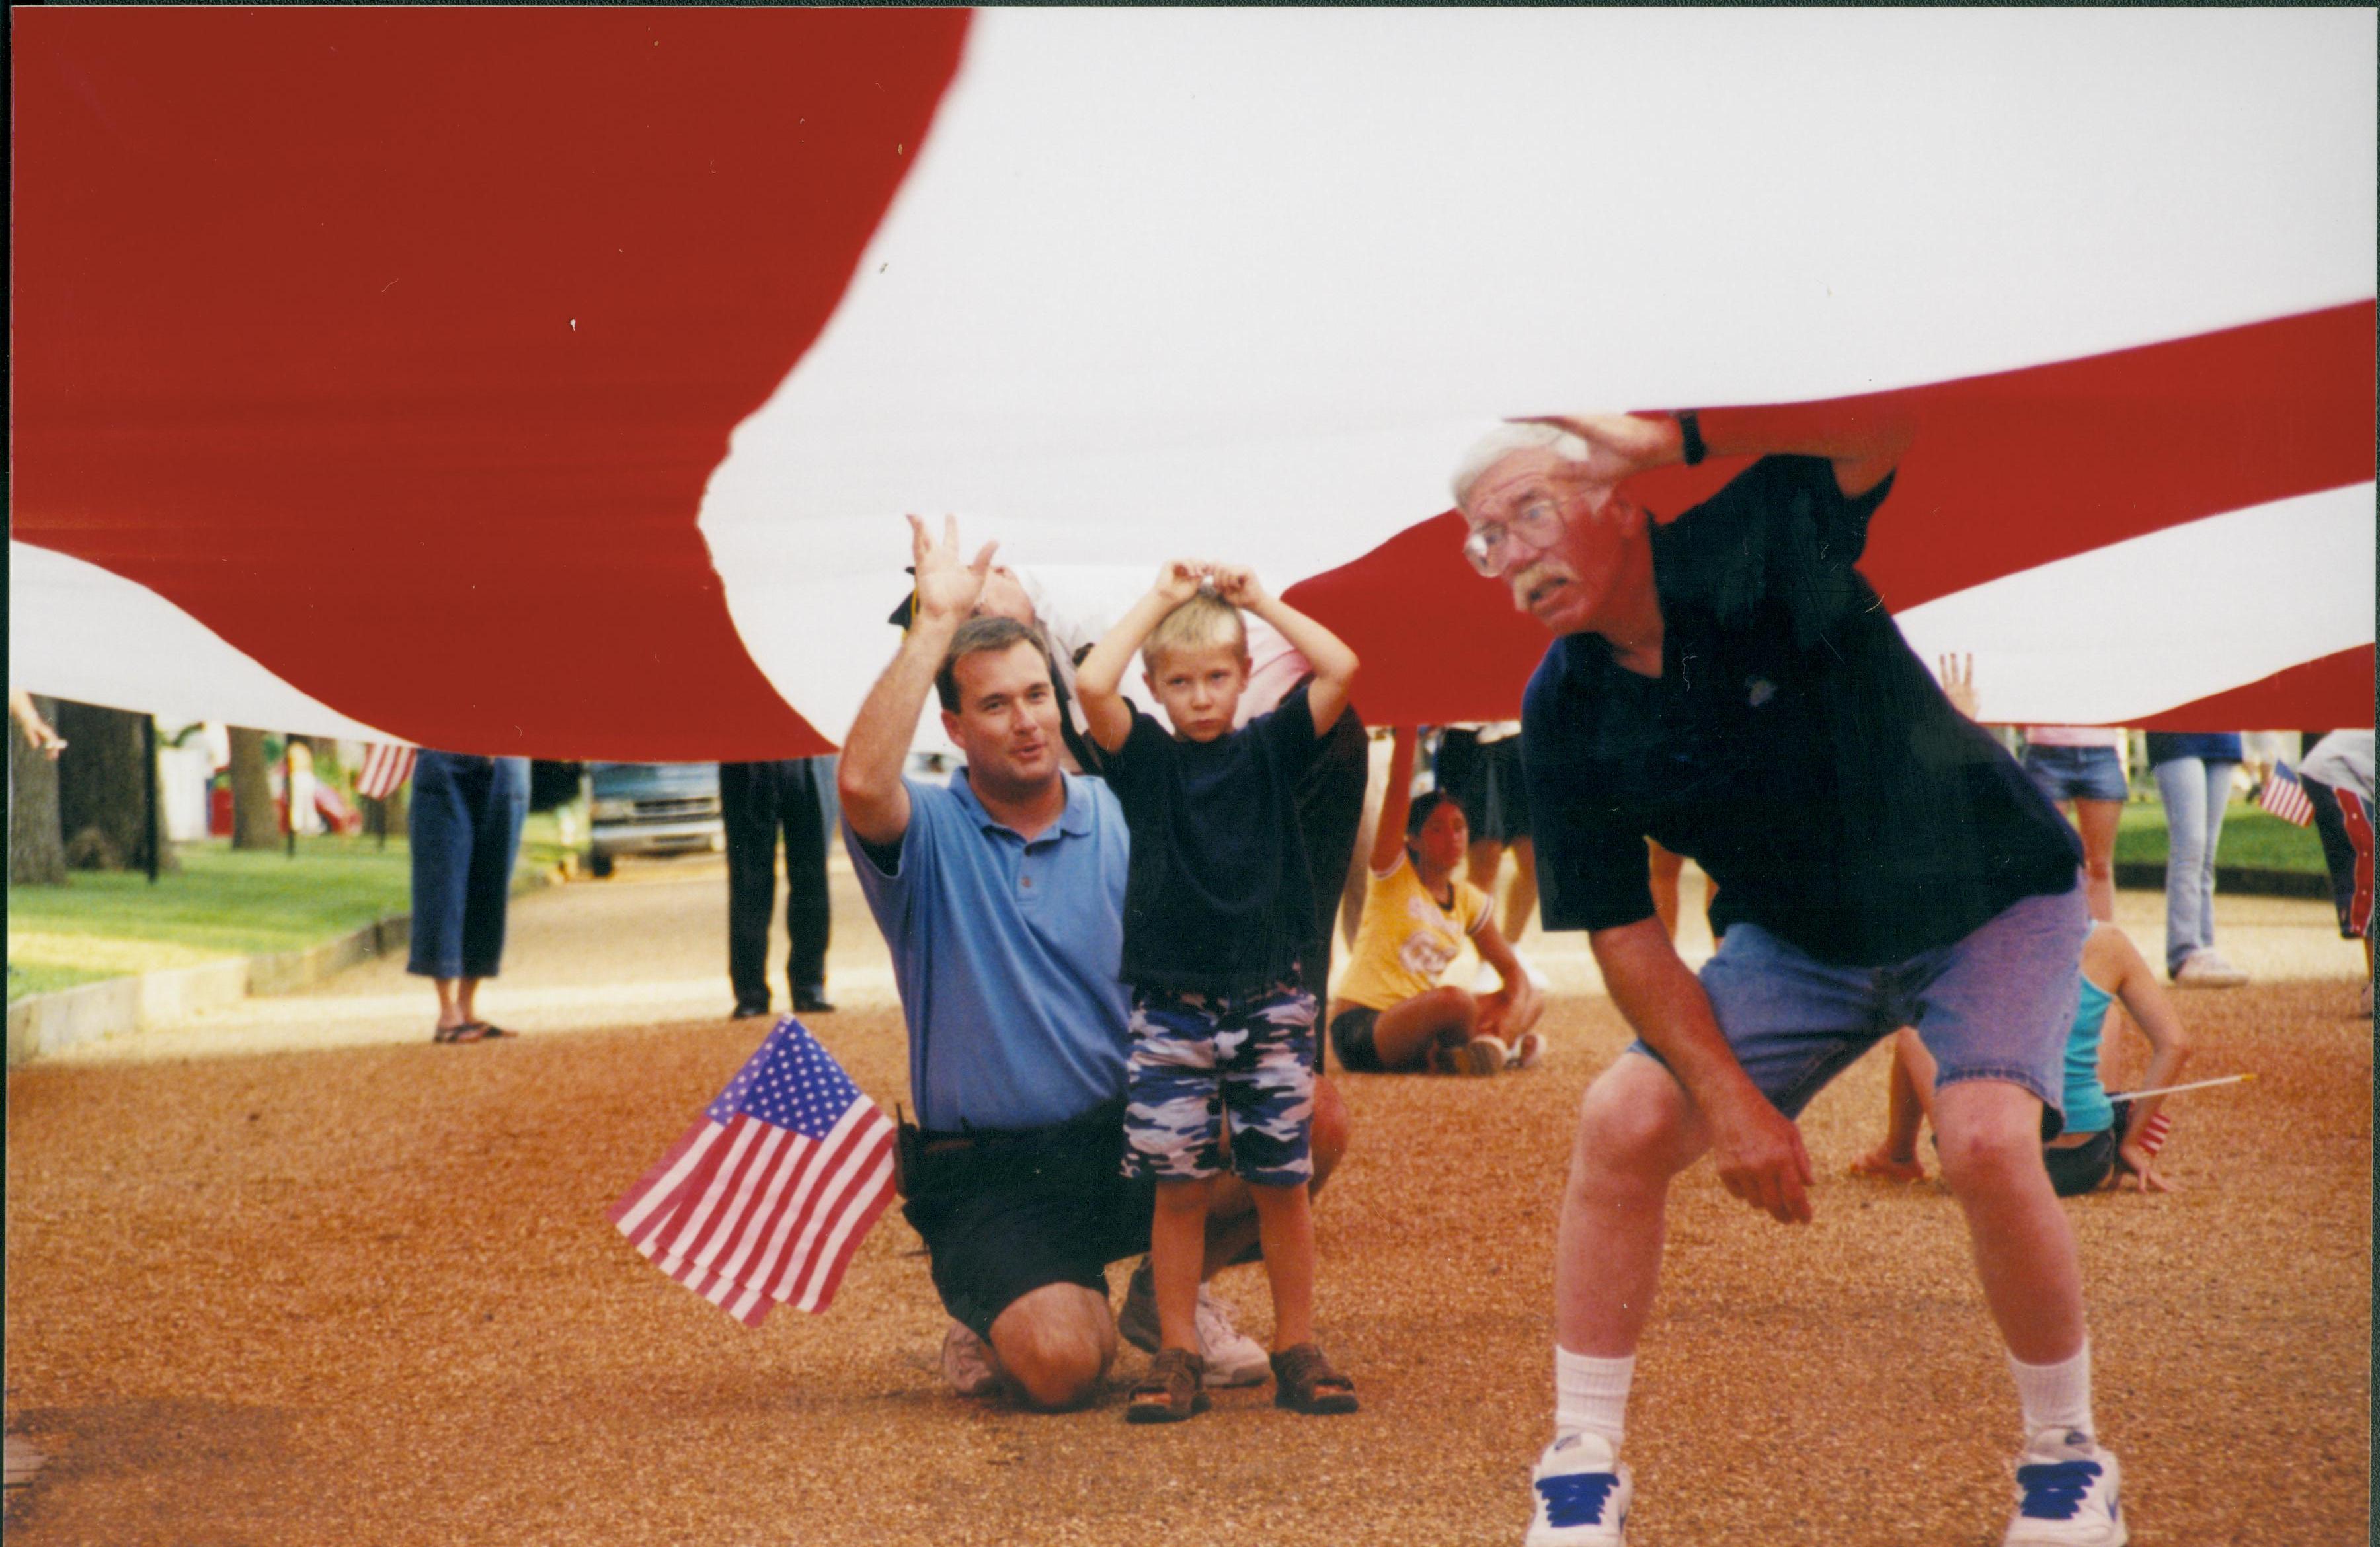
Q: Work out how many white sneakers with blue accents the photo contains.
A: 2